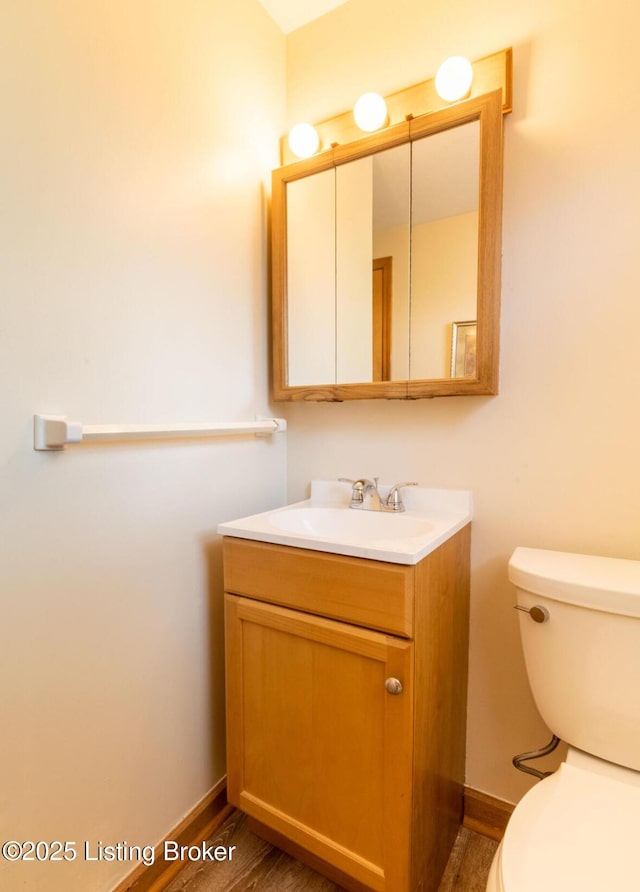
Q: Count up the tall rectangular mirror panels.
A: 3